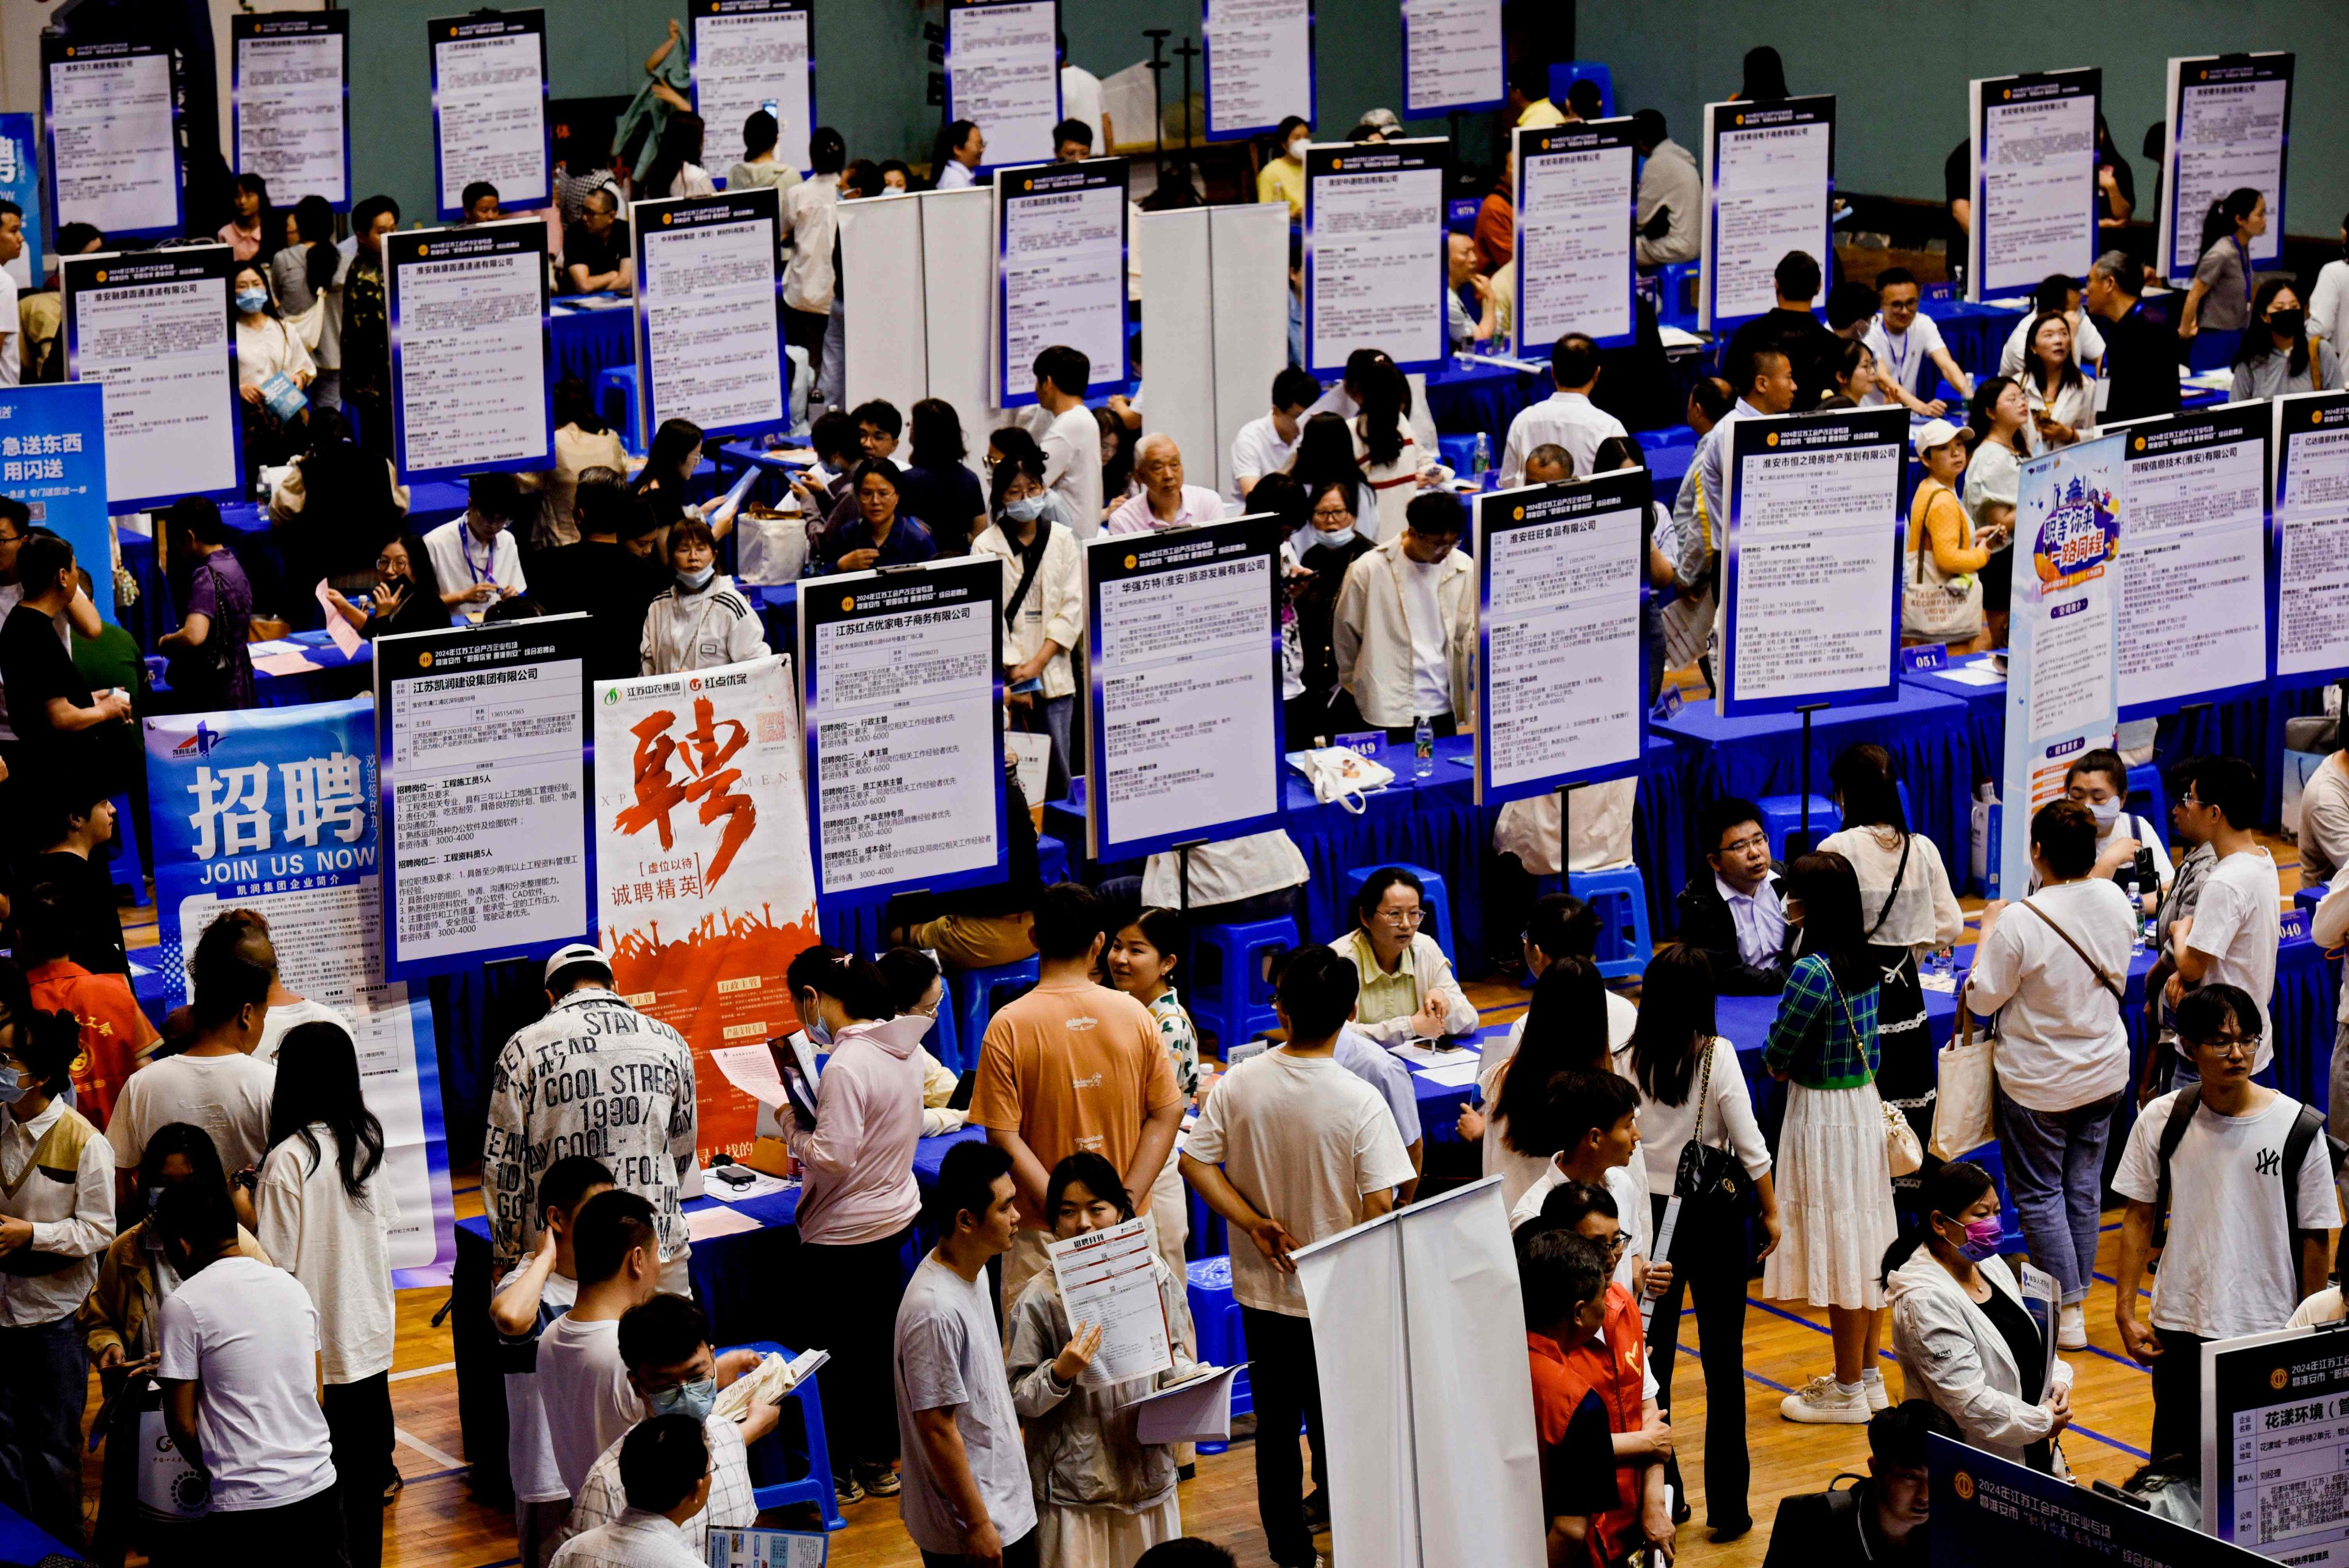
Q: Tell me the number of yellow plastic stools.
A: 0